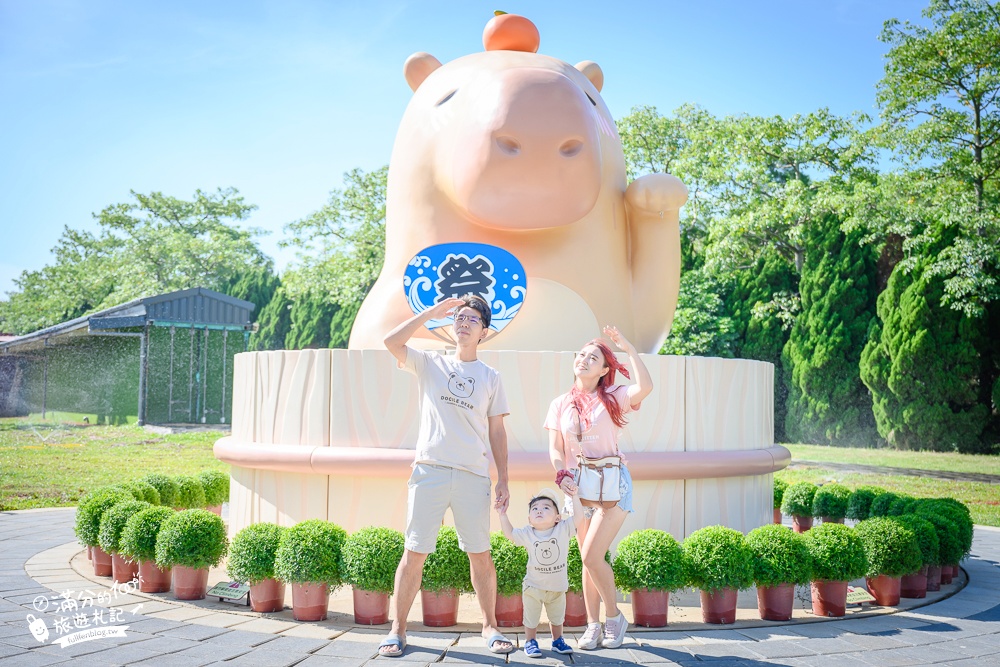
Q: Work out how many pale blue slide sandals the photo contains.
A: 2